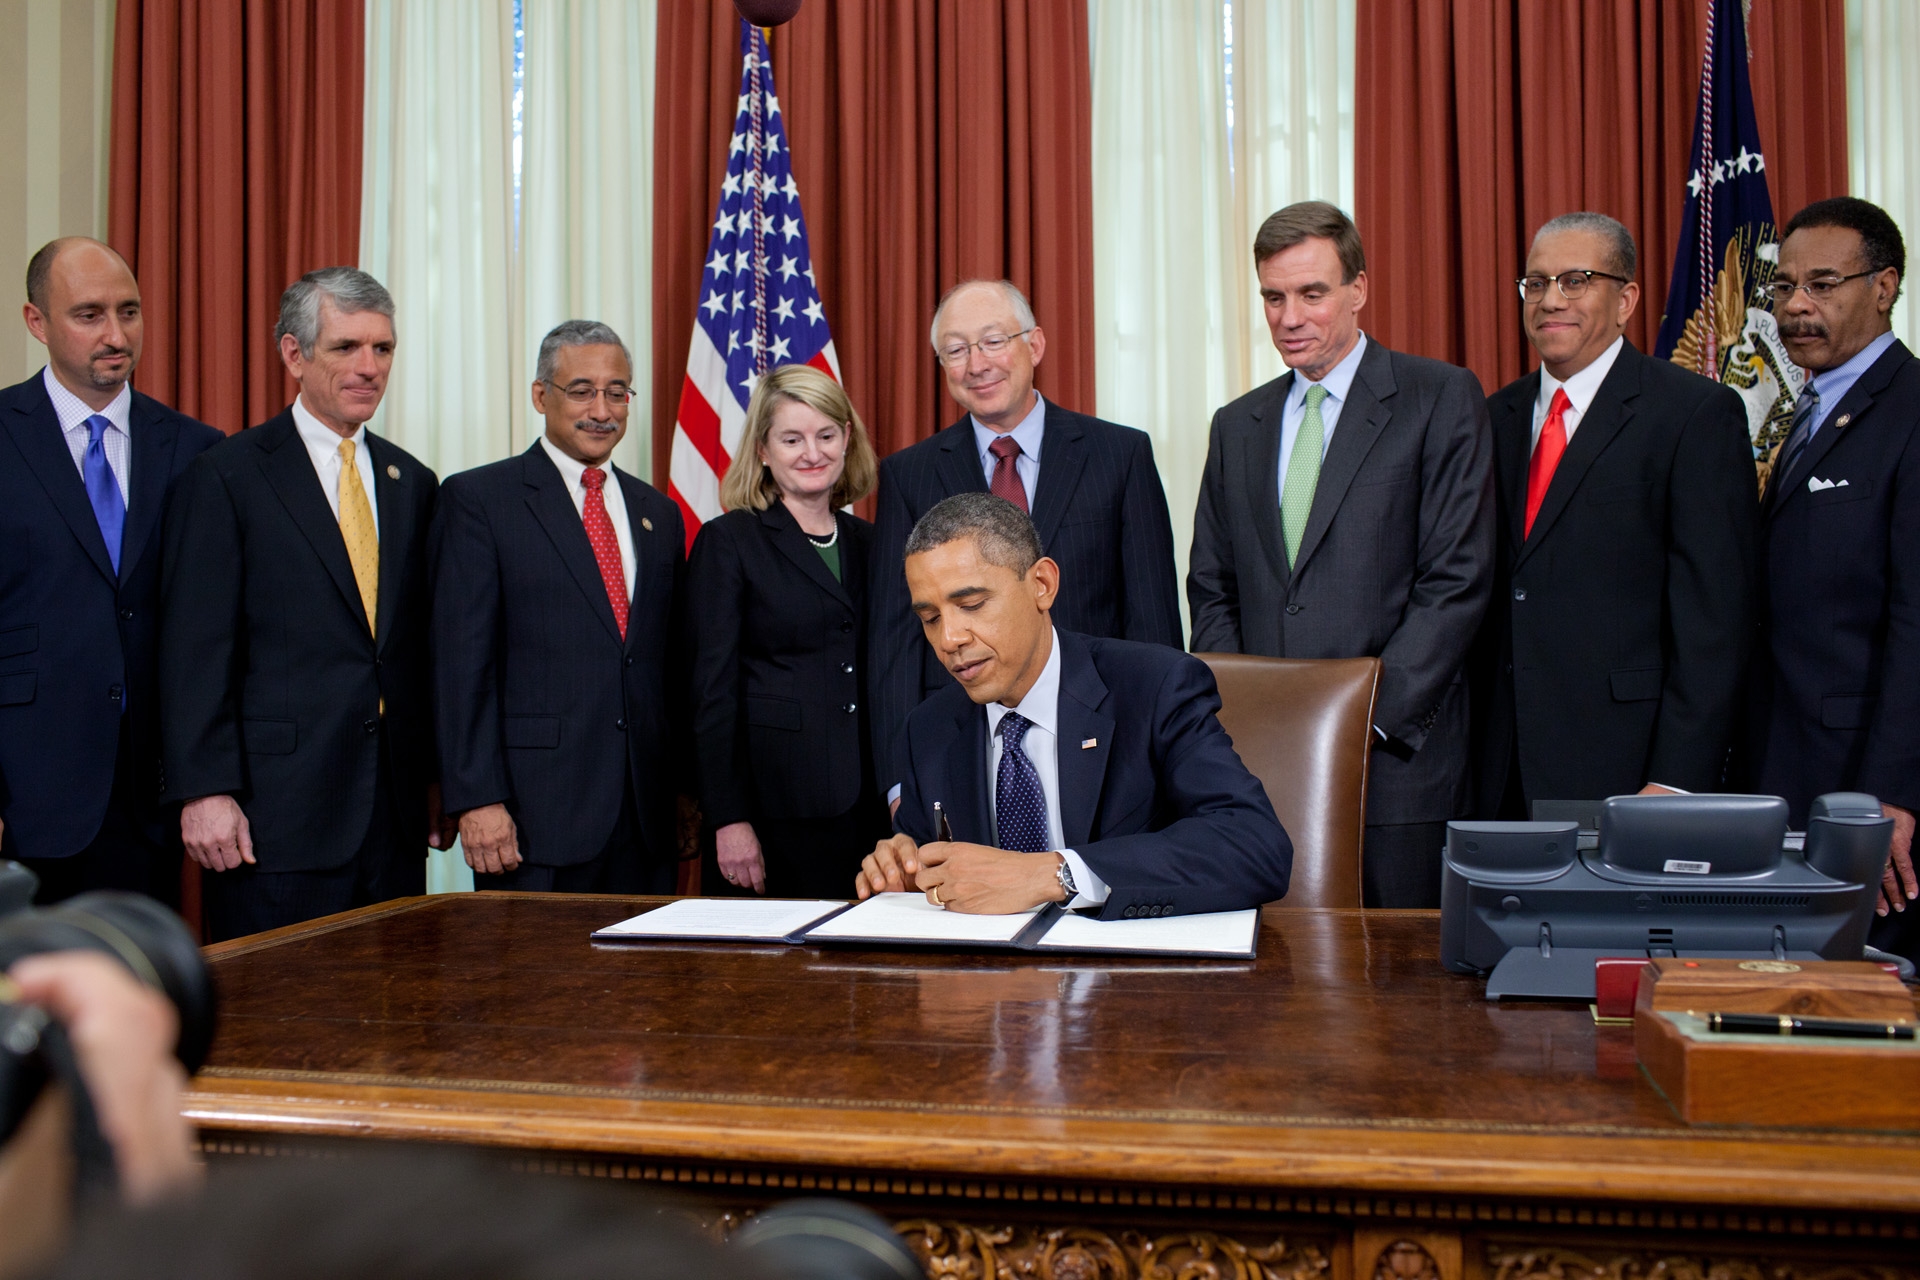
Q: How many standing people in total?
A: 8